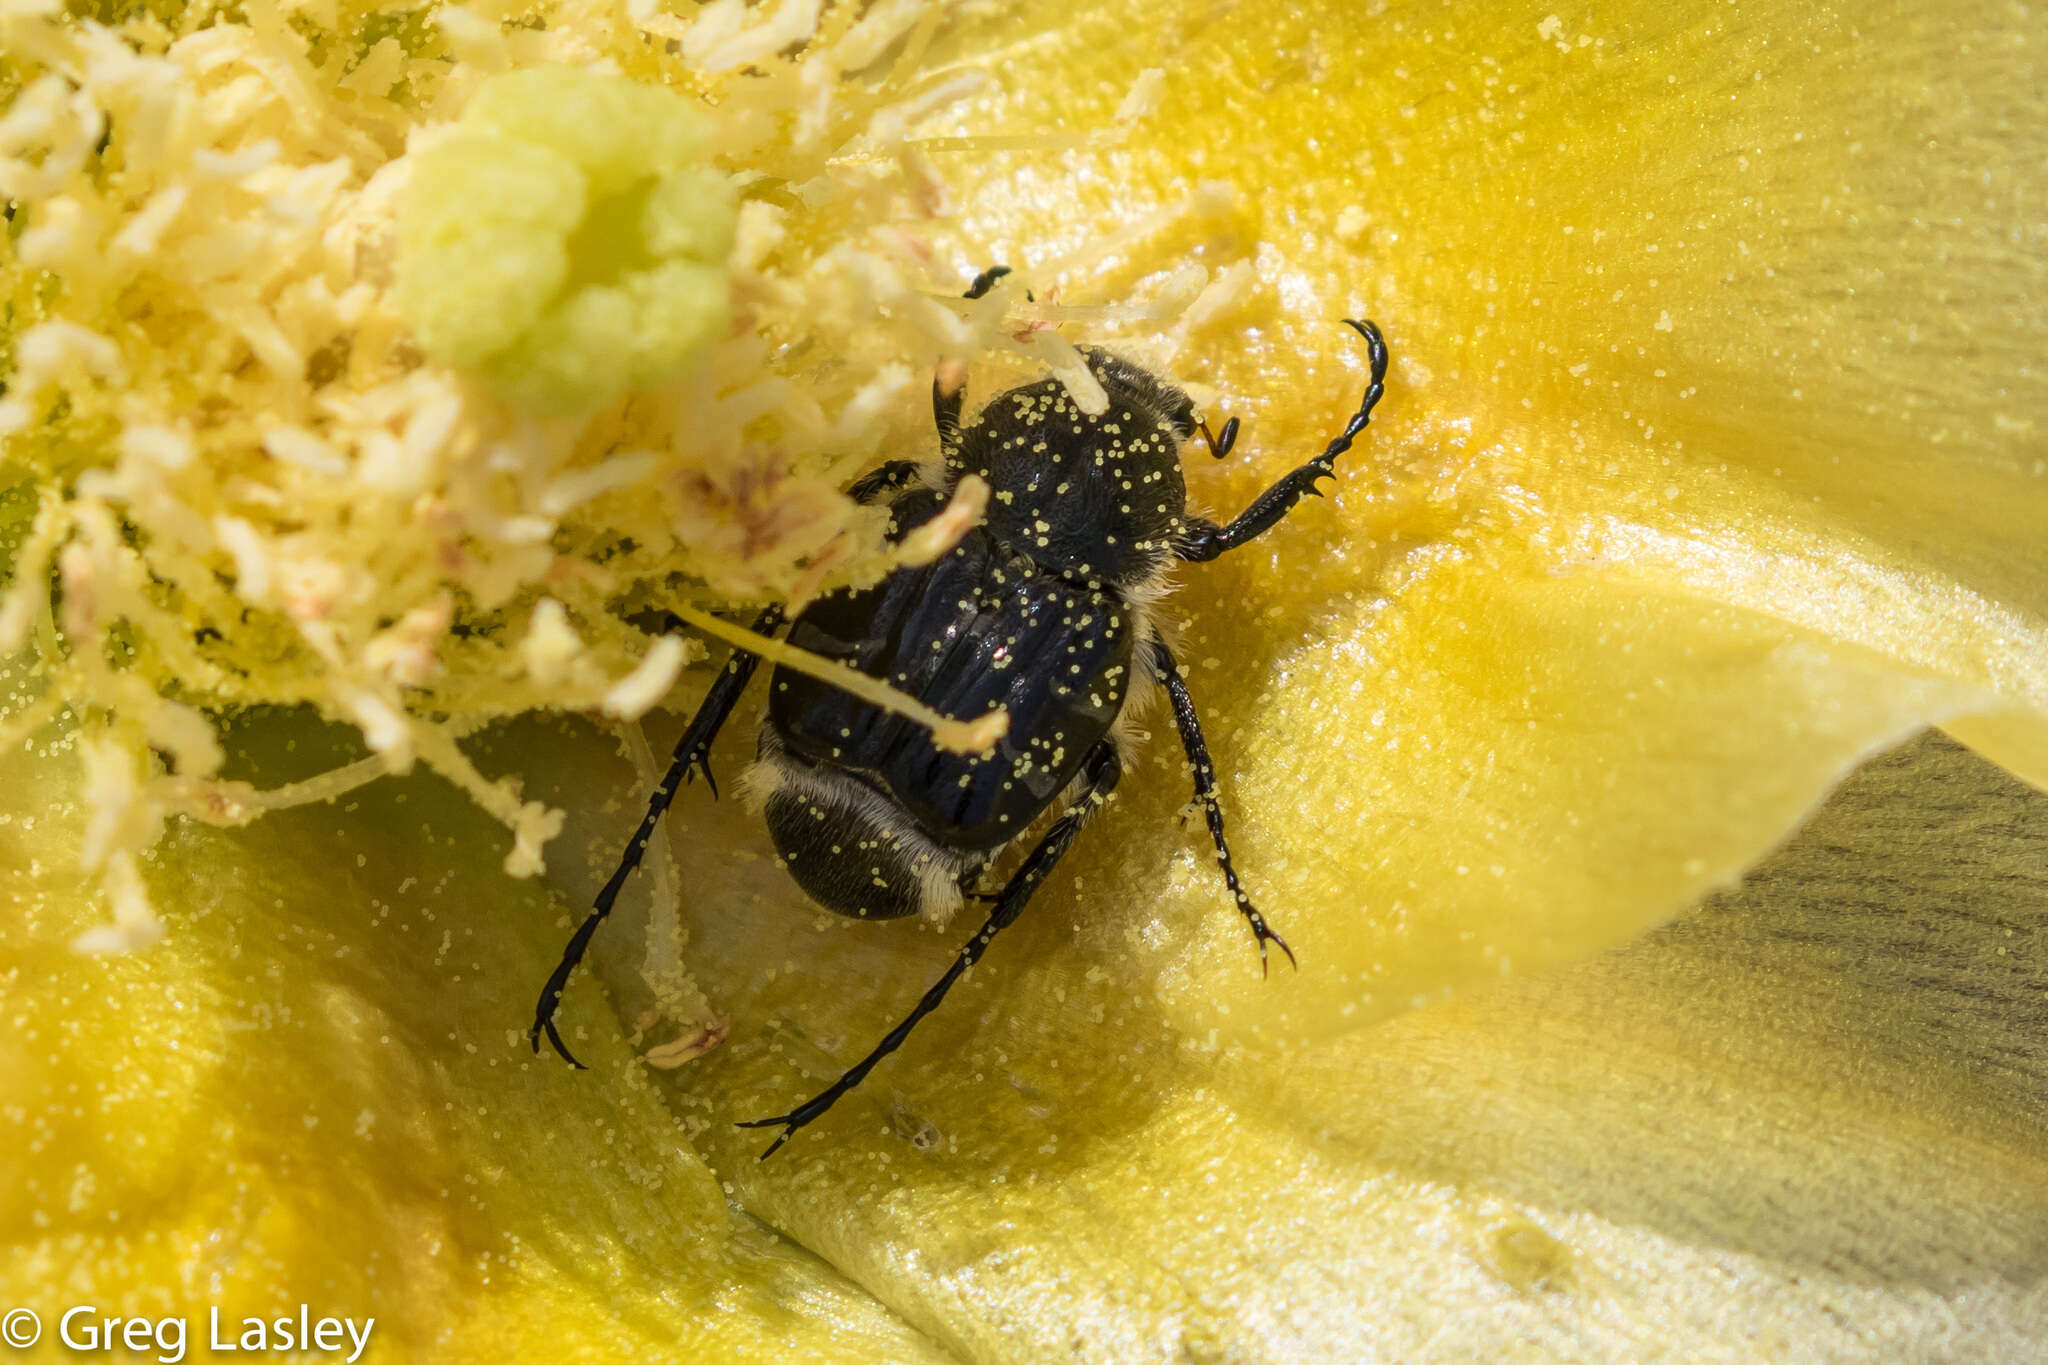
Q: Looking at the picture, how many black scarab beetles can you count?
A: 1